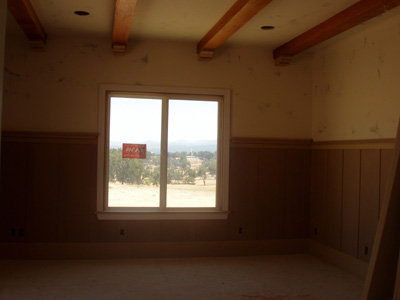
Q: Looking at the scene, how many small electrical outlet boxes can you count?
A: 6